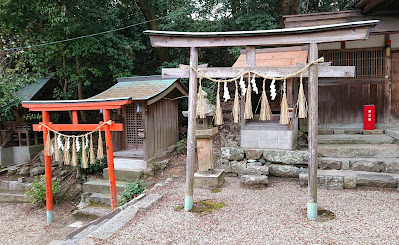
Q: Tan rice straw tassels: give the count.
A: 14